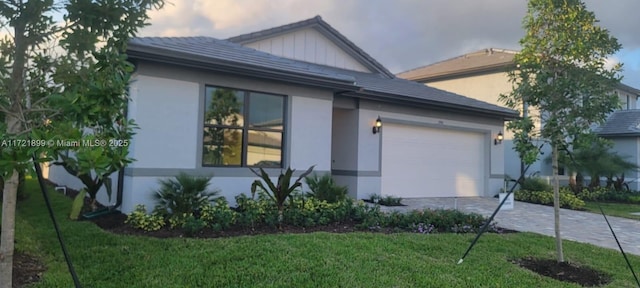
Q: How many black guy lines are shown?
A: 3